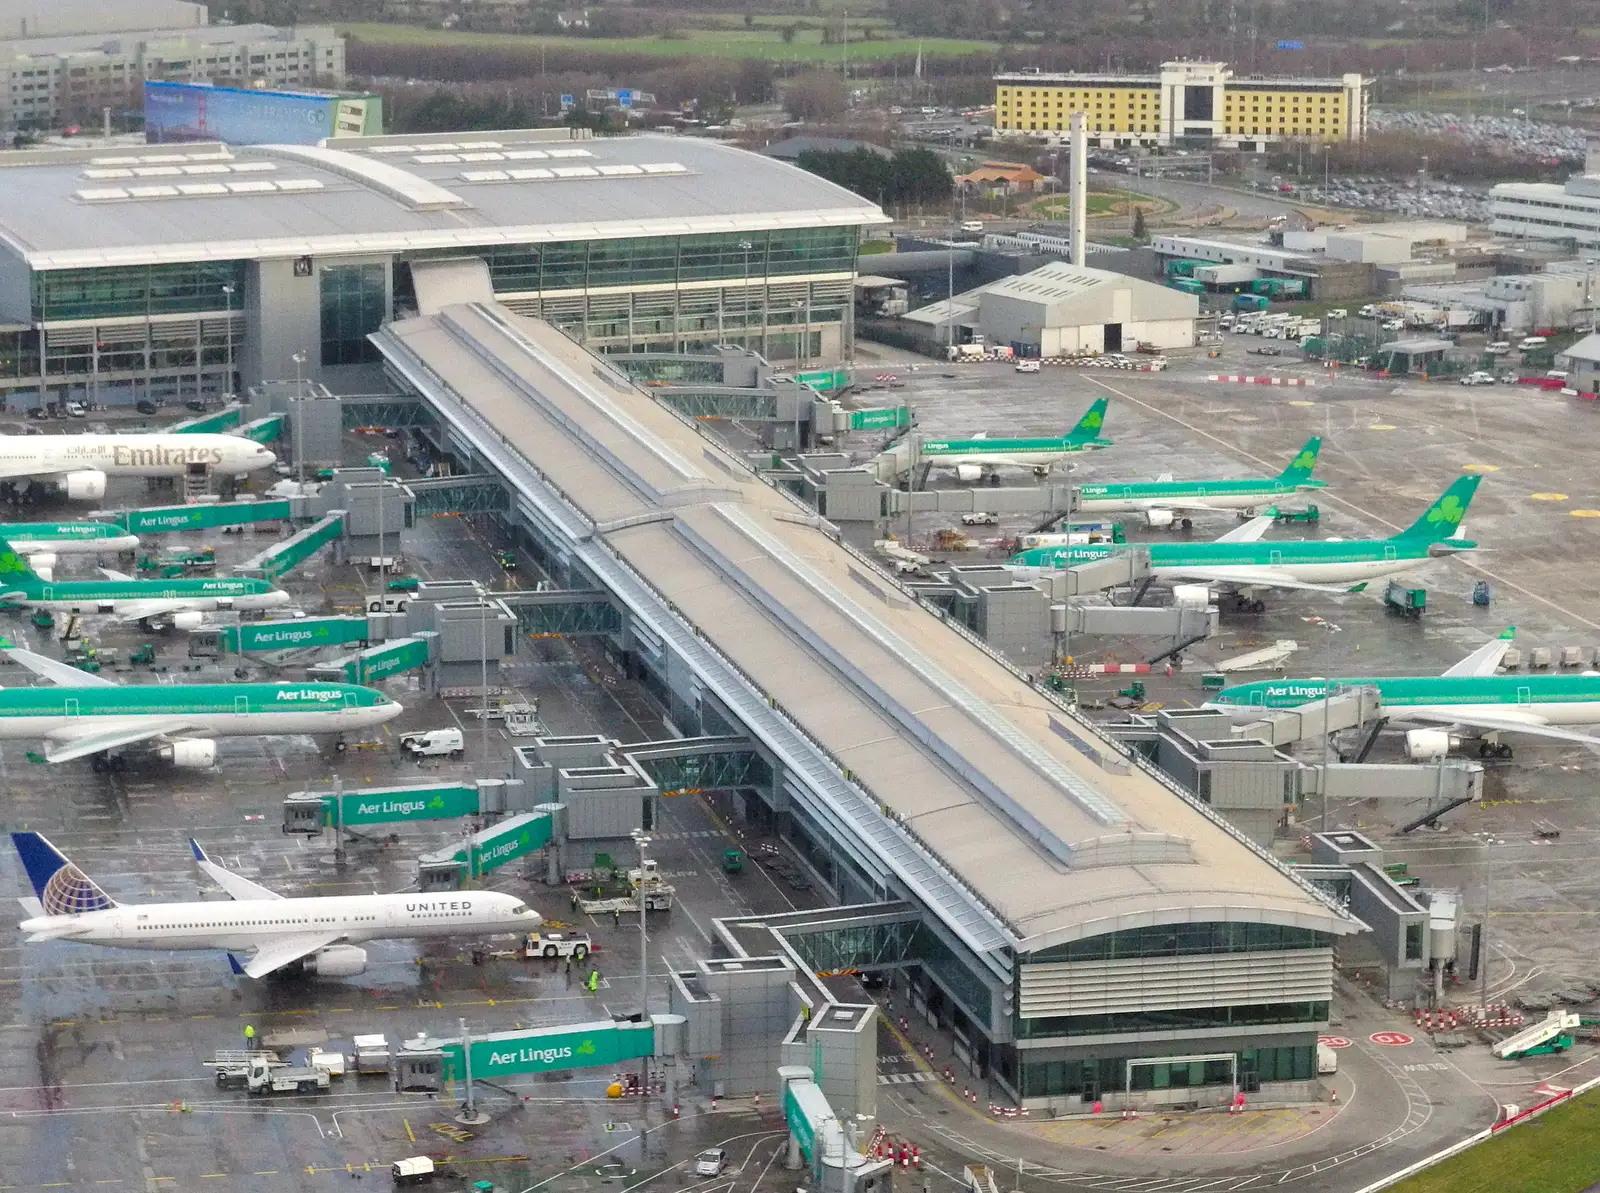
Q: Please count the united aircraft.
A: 1